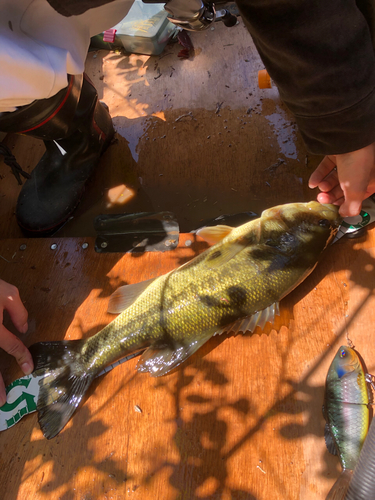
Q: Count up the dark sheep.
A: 0